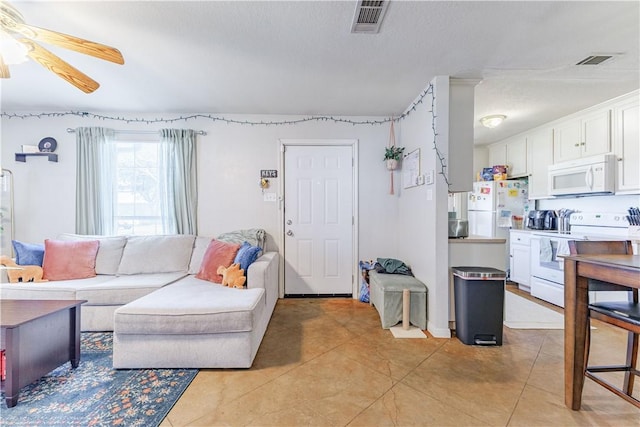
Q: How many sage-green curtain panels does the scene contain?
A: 2